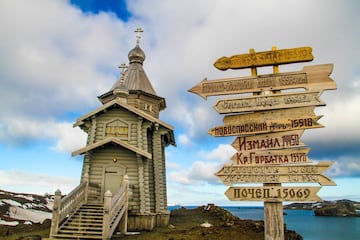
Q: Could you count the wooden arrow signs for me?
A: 8